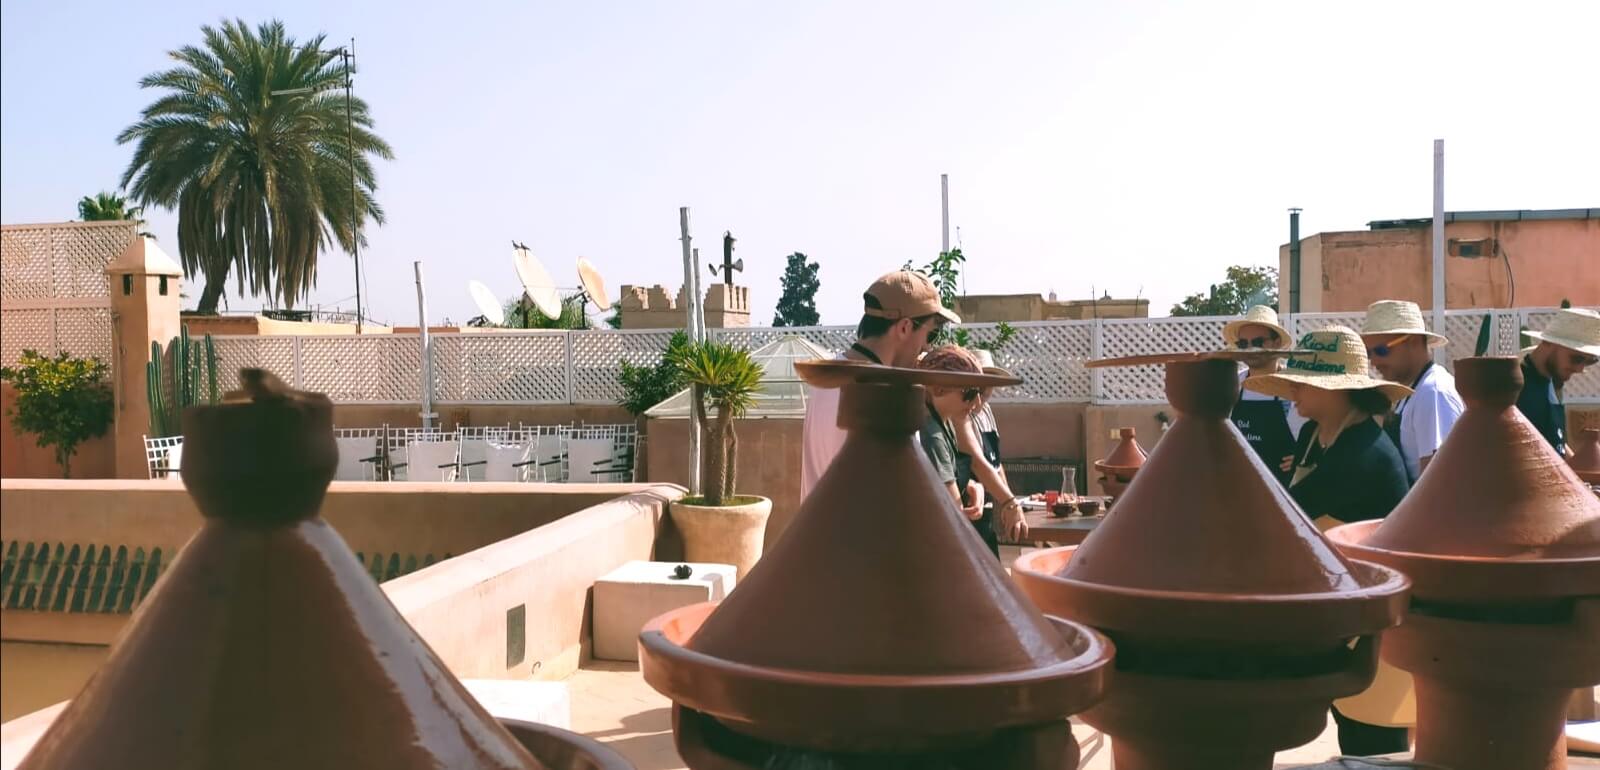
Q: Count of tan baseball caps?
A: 1